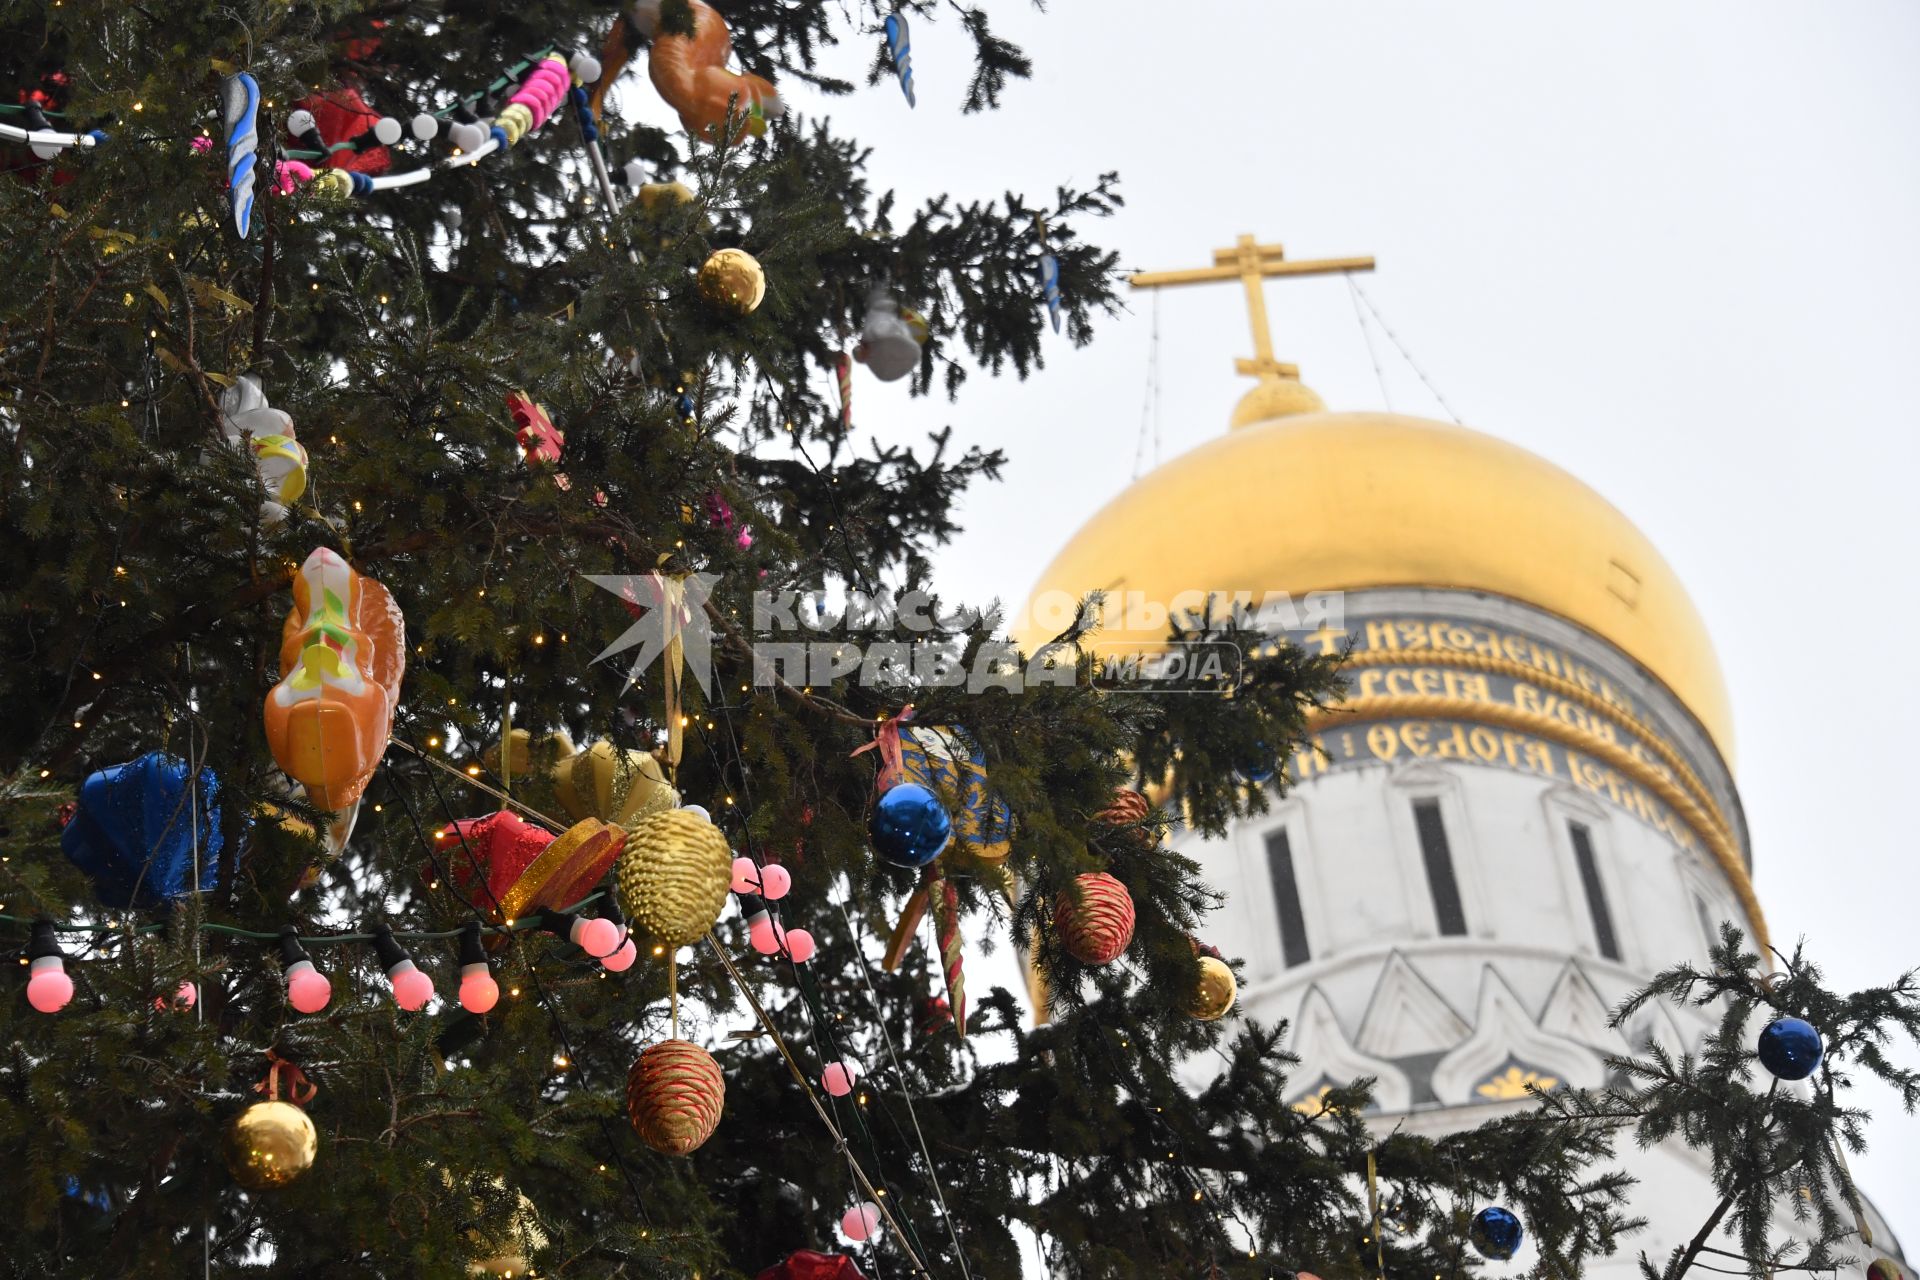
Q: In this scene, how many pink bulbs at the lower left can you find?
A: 13